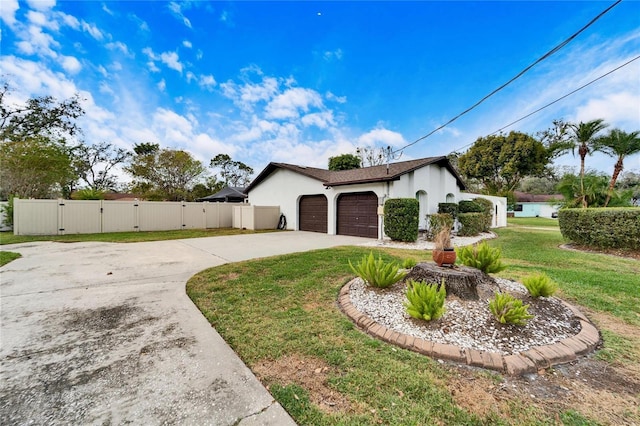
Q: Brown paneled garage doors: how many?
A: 2